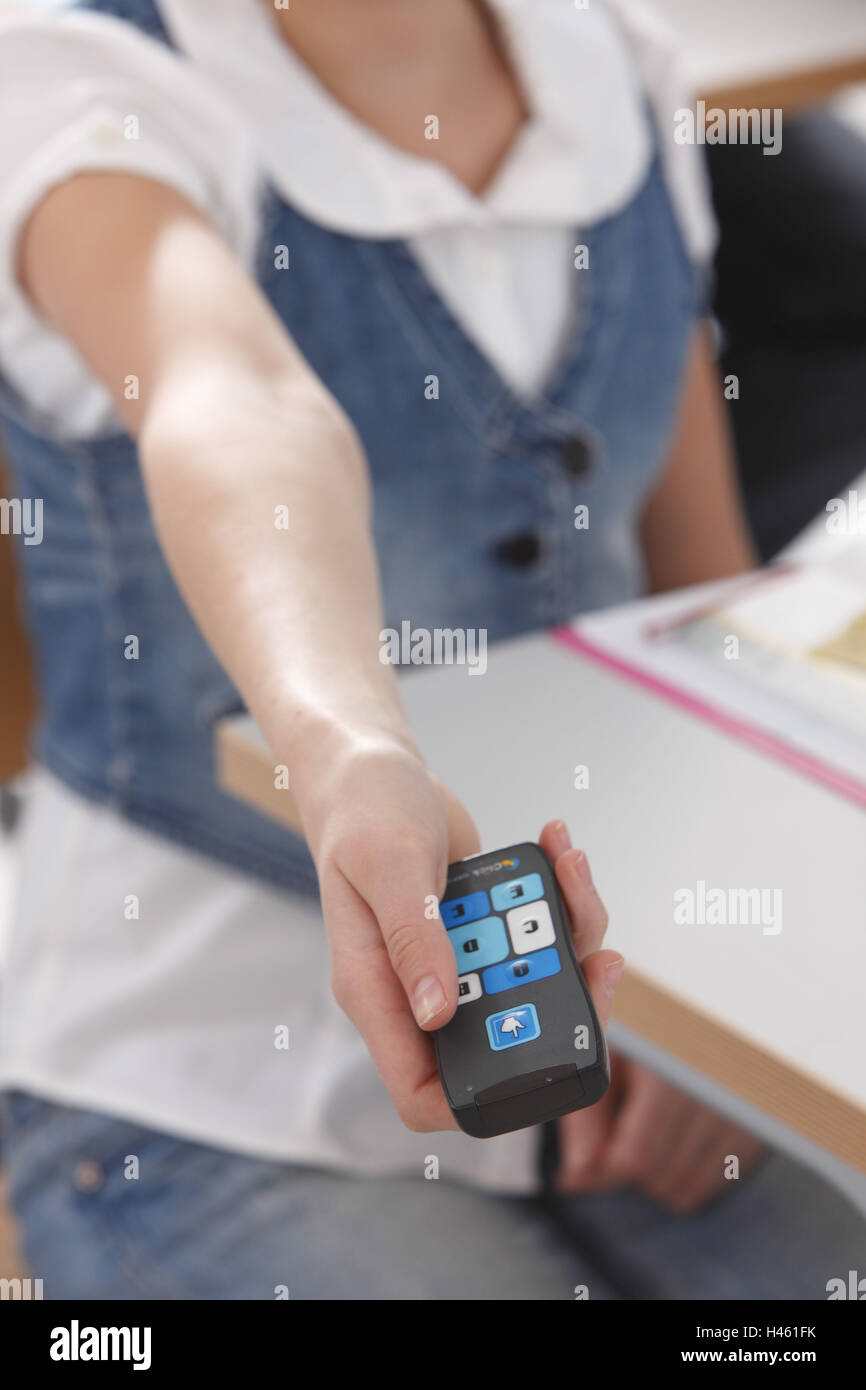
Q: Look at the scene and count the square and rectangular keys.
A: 7